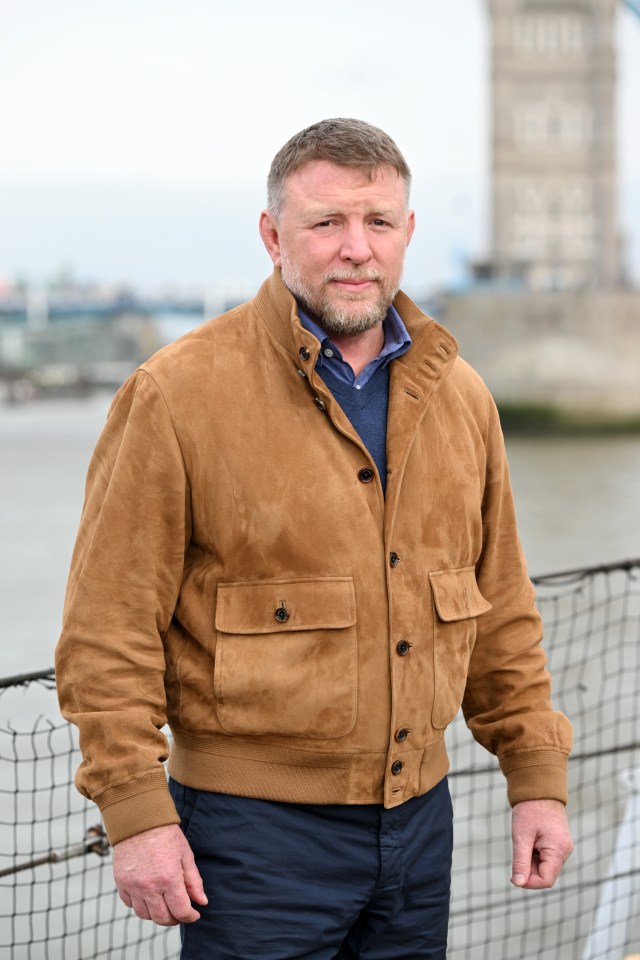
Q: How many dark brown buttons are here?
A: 9